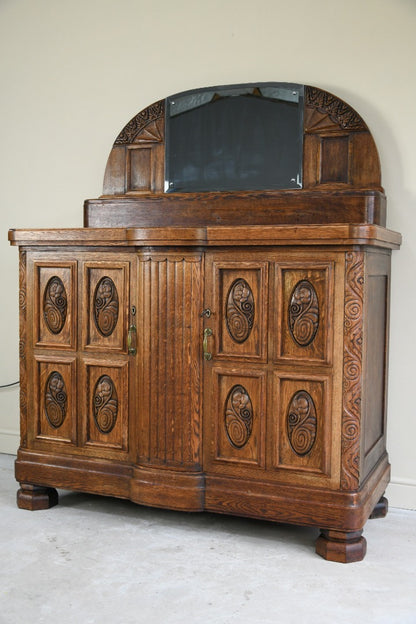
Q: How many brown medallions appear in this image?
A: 8